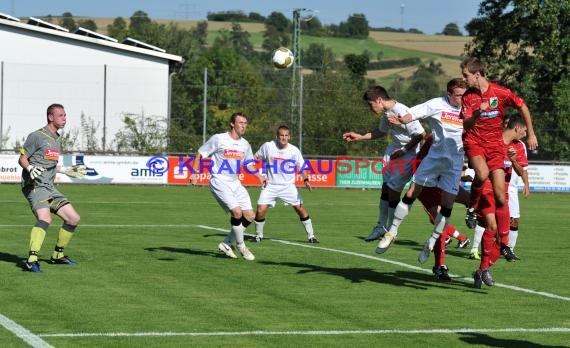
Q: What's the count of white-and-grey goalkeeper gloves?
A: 2